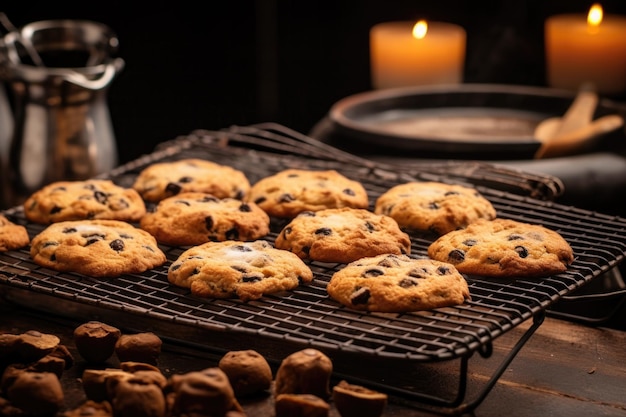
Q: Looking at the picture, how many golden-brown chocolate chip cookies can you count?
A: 11